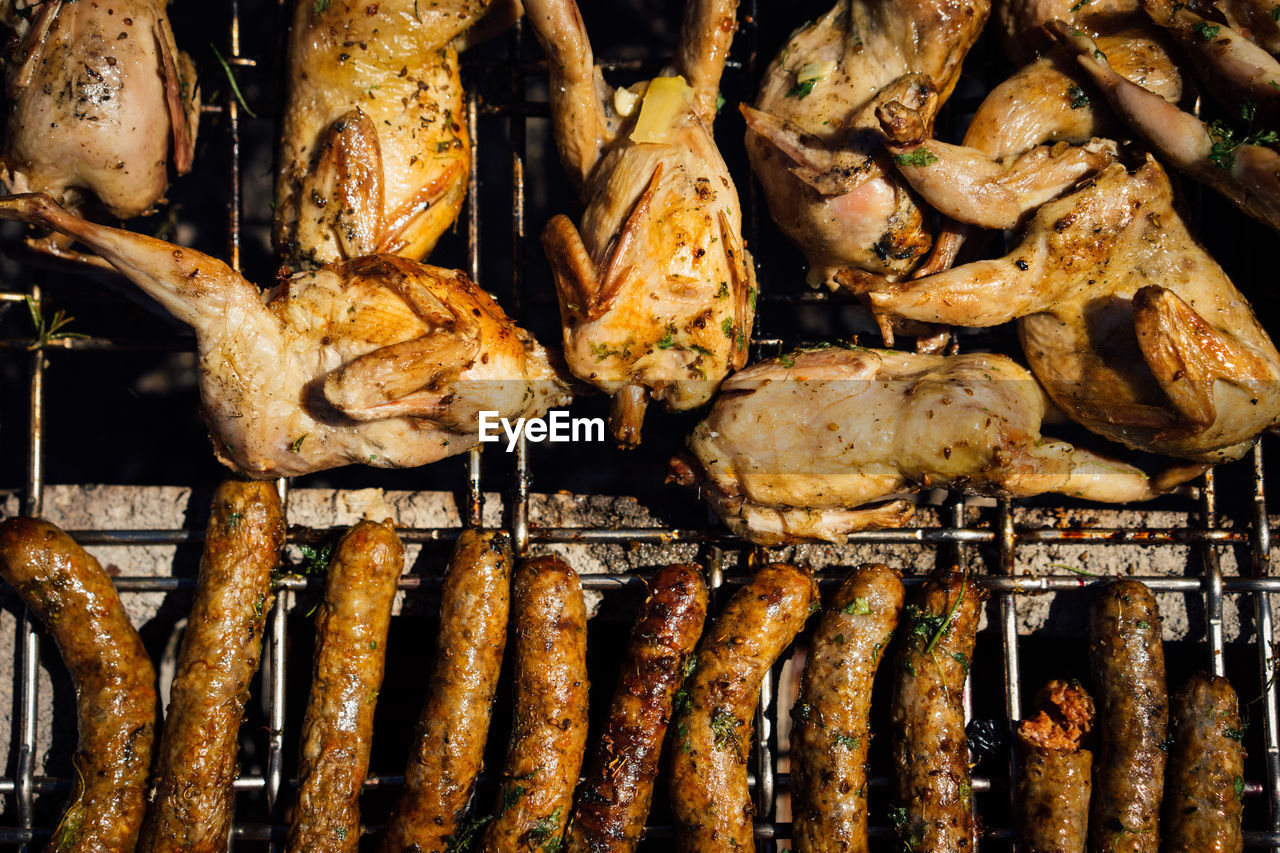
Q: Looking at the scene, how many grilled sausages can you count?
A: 12